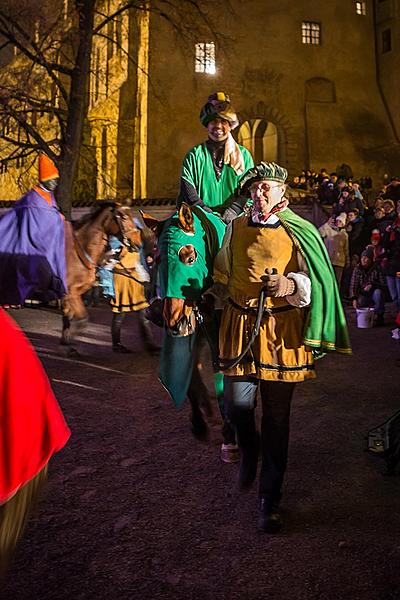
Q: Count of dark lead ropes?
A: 1